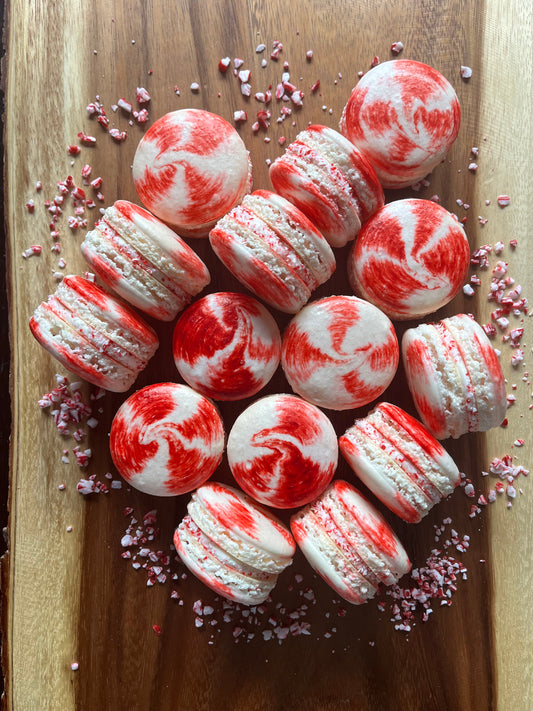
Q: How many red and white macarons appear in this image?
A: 15